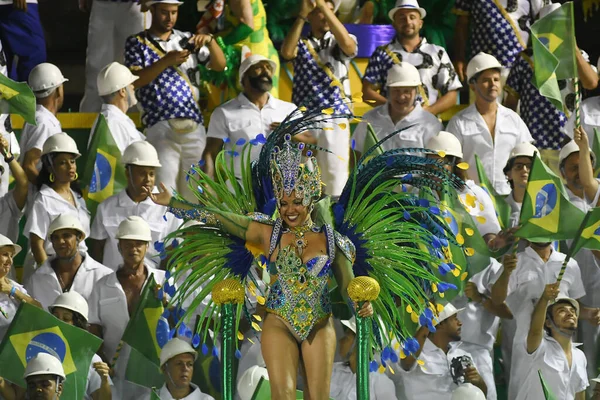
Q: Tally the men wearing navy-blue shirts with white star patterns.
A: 5